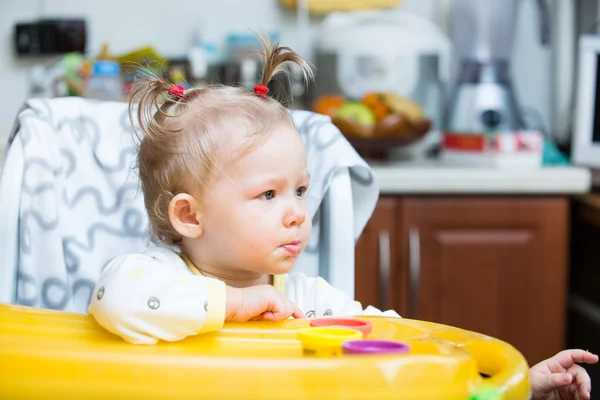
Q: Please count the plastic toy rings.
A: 3